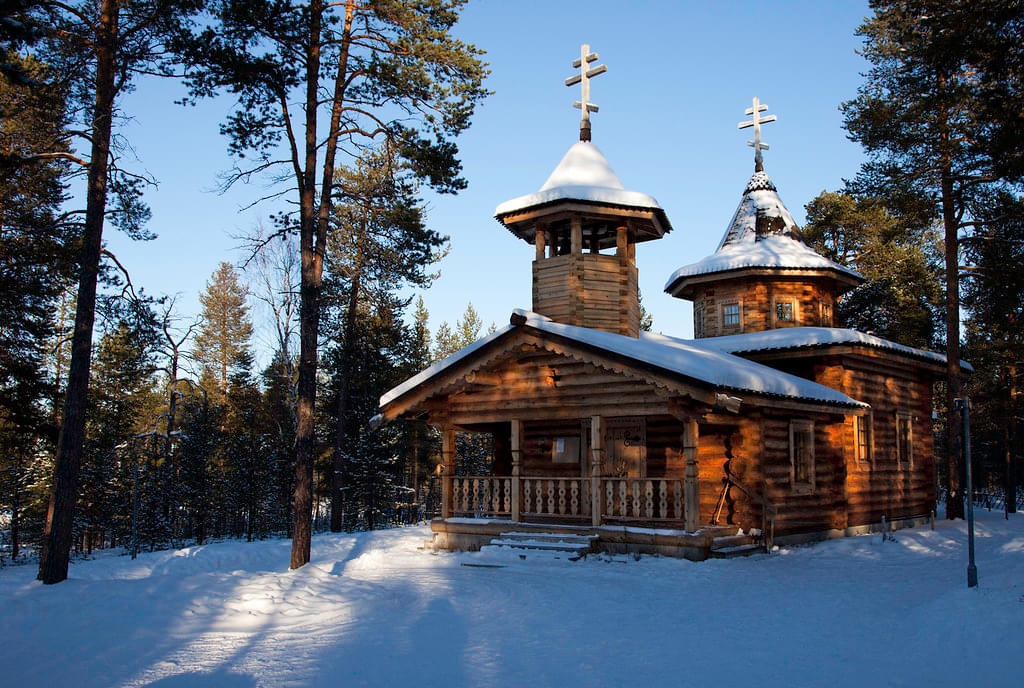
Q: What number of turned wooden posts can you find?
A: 4